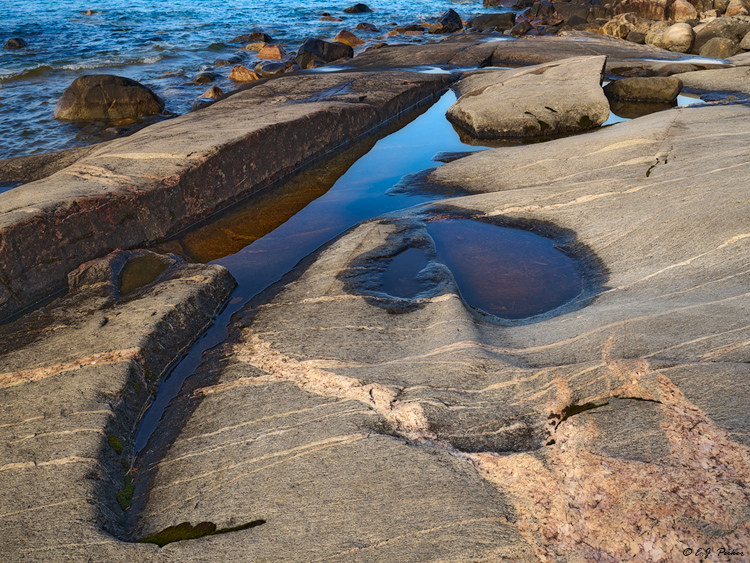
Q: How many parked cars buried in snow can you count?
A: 0